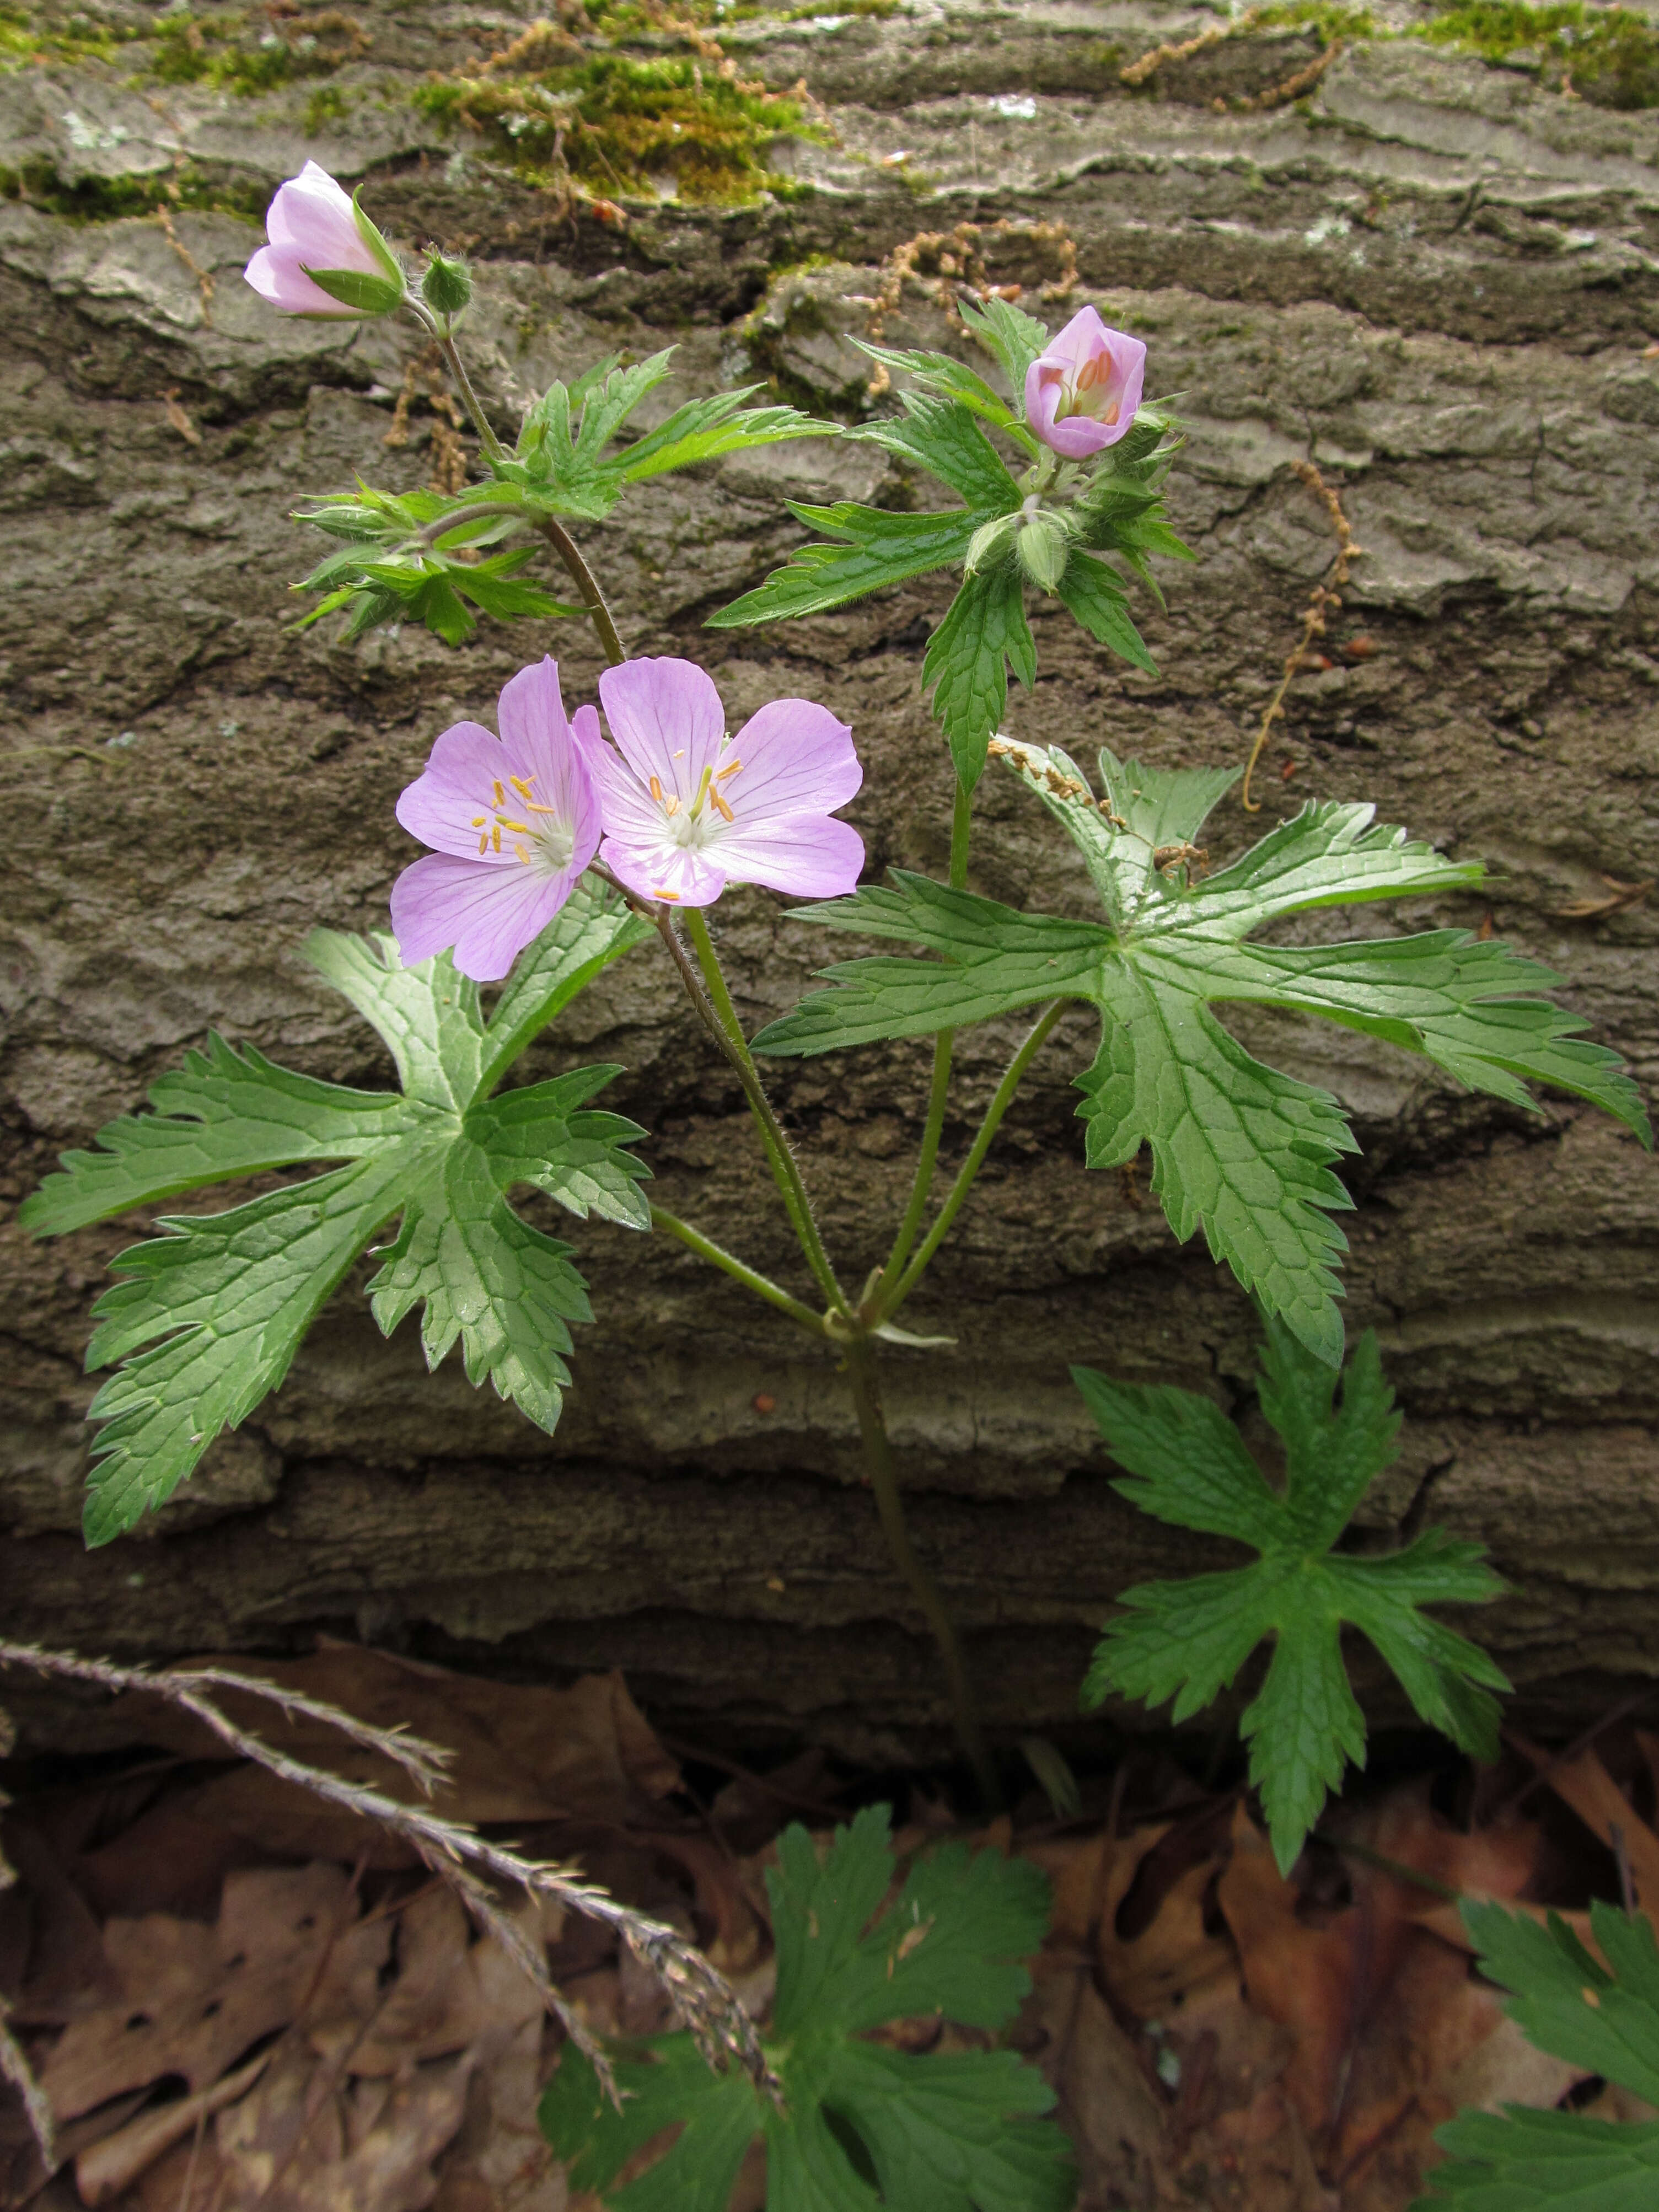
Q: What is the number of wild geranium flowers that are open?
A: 2